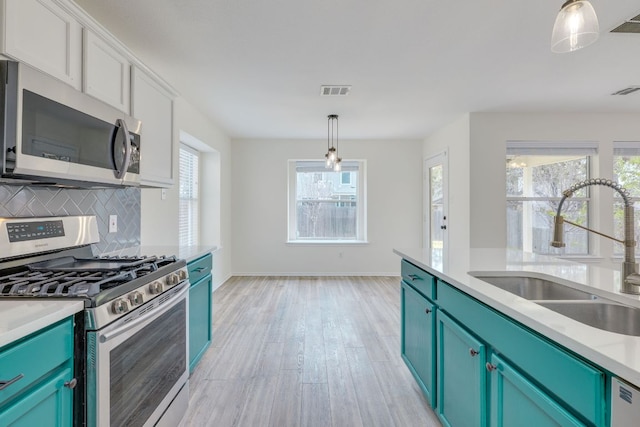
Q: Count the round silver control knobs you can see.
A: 5